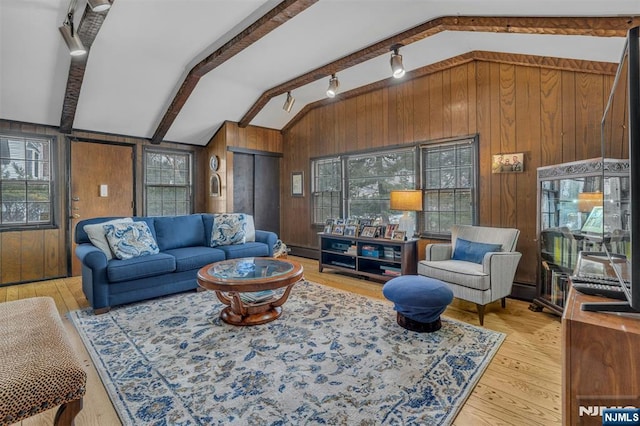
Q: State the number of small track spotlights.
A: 5